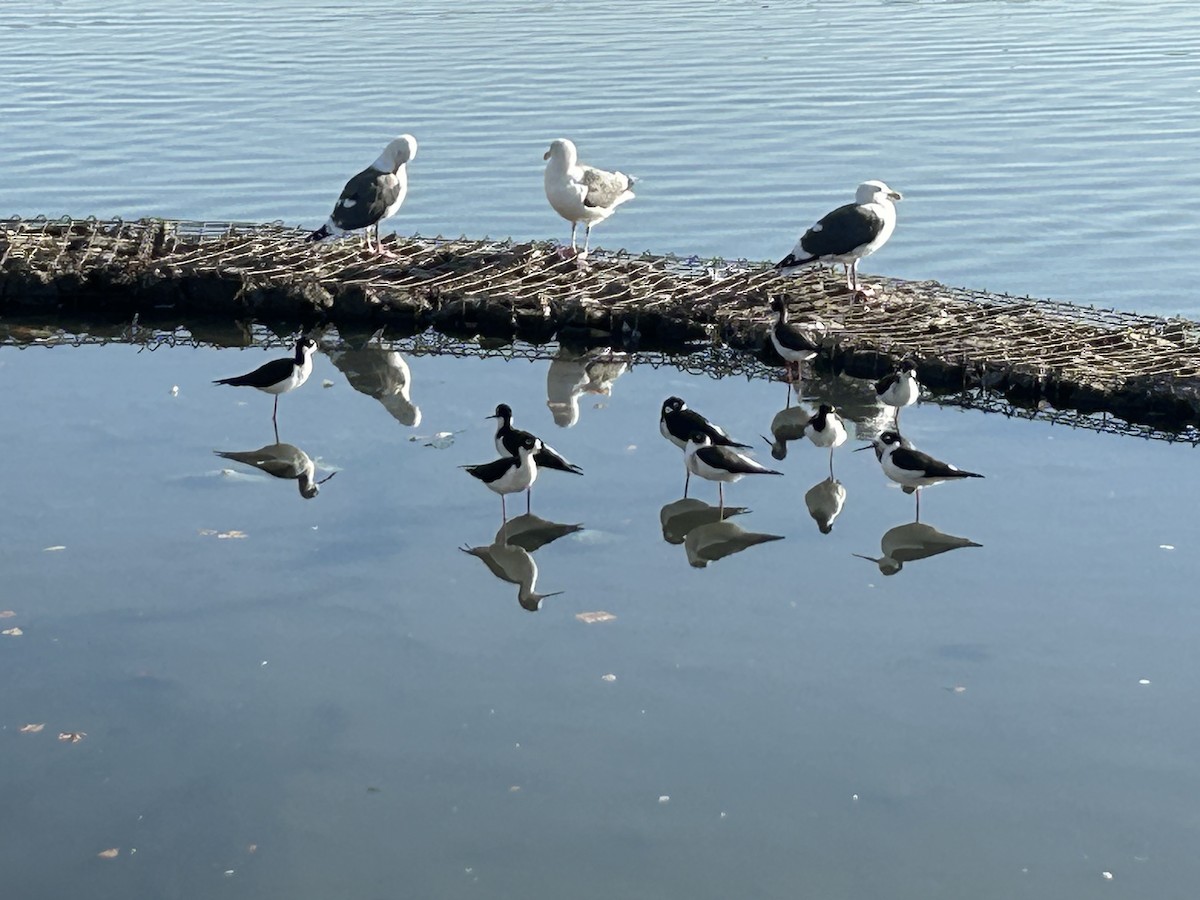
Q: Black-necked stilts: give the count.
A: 9